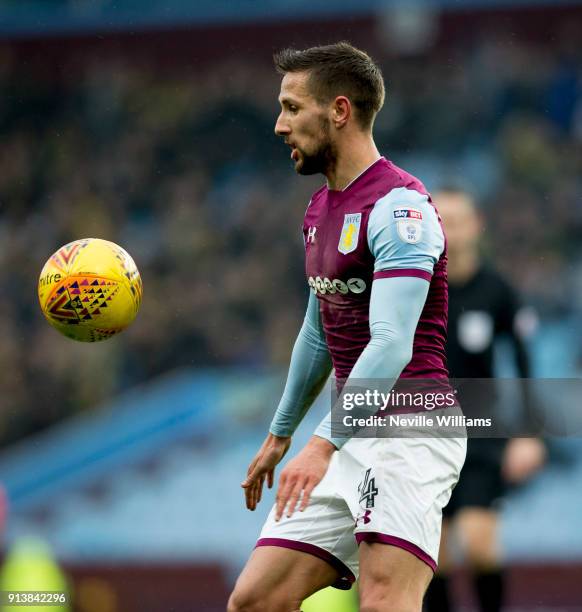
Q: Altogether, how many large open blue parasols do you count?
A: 0